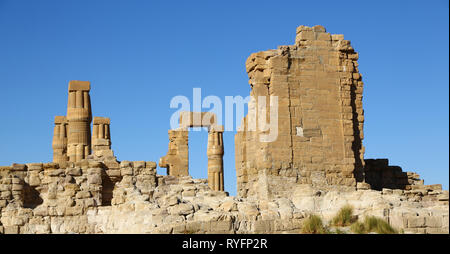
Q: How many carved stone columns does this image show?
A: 4